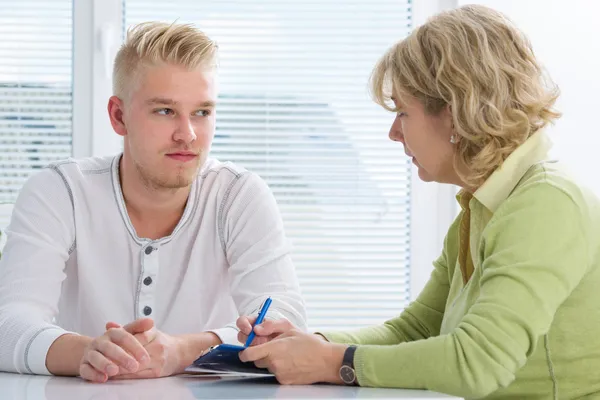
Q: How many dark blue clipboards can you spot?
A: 1